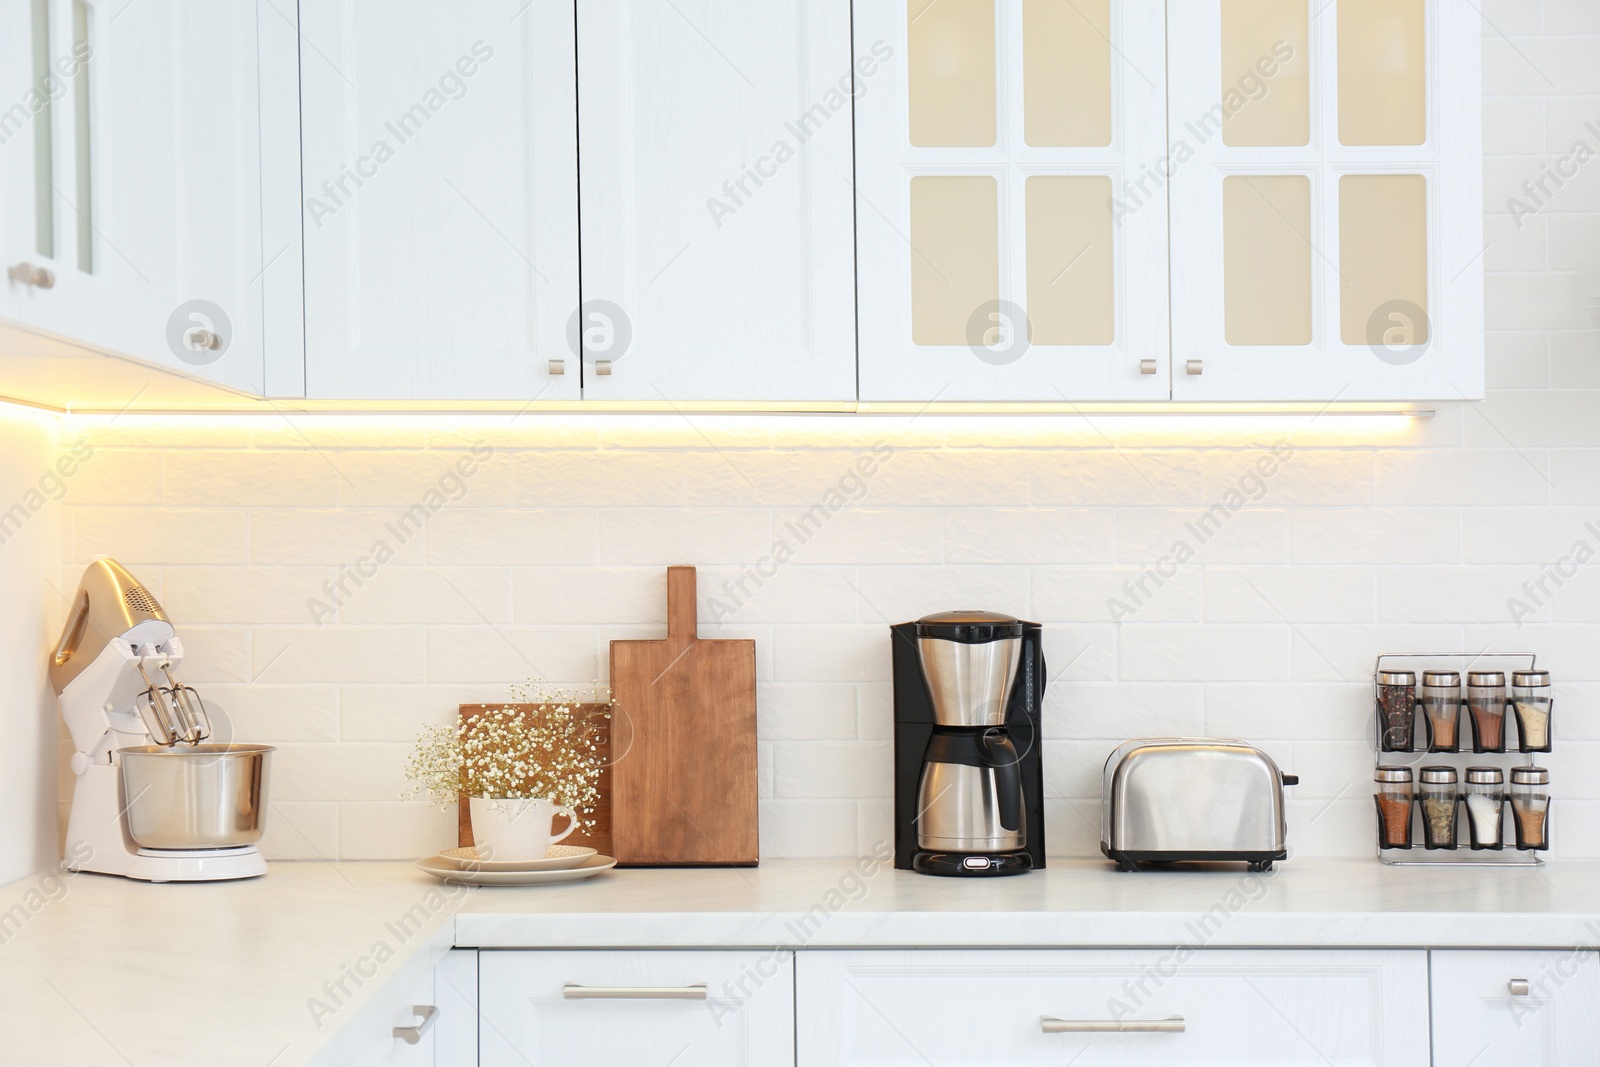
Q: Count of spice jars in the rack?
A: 8